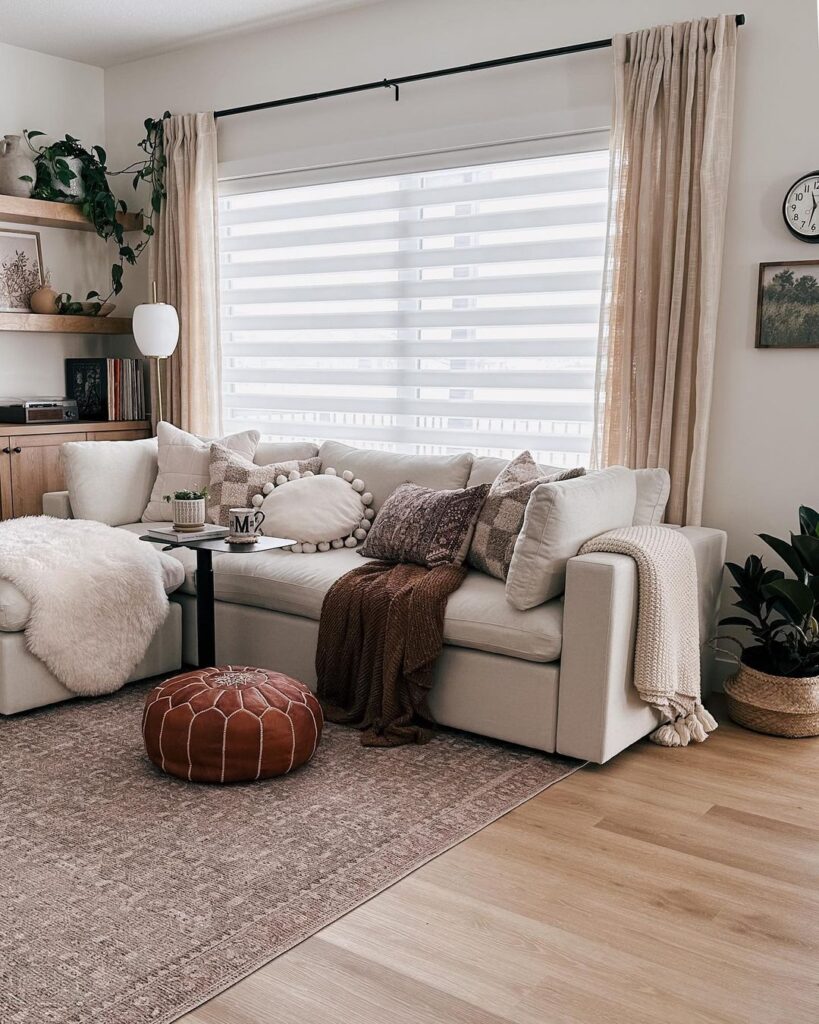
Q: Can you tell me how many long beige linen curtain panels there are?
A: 2